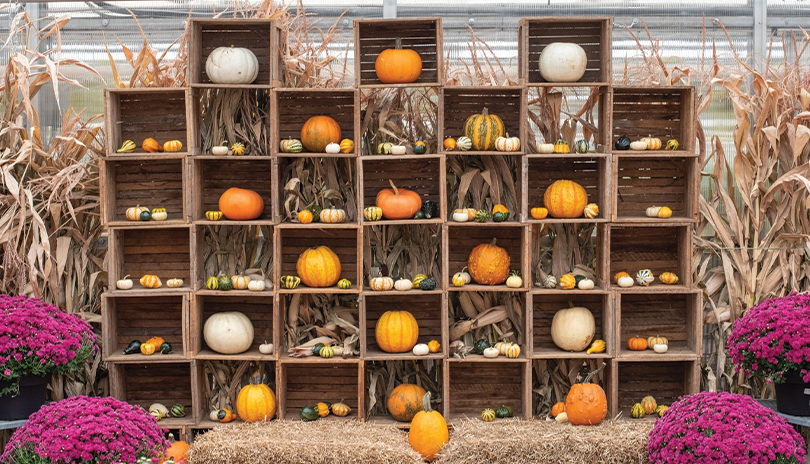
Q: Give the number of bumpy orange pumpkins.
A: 2